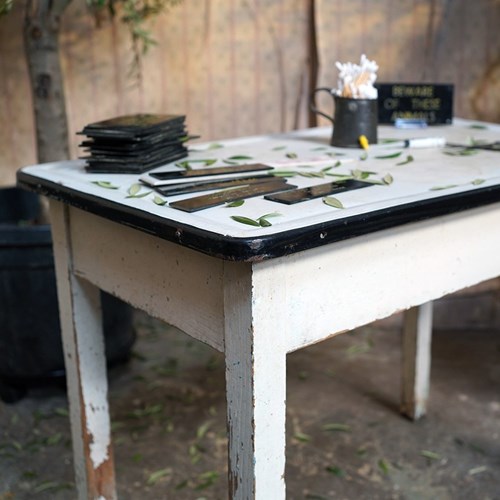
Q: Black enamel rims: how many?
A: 1